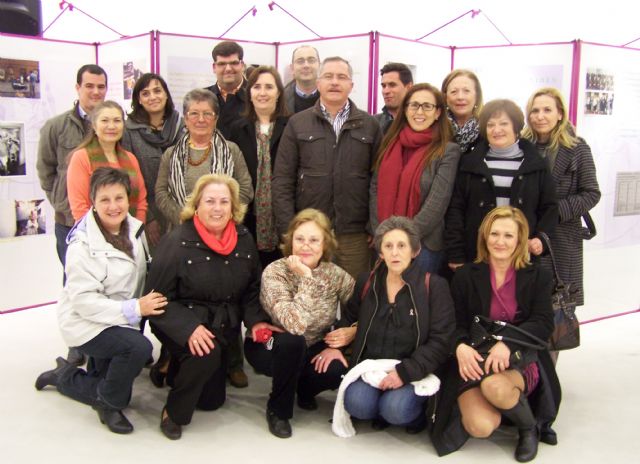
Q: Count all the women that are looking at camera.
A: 13